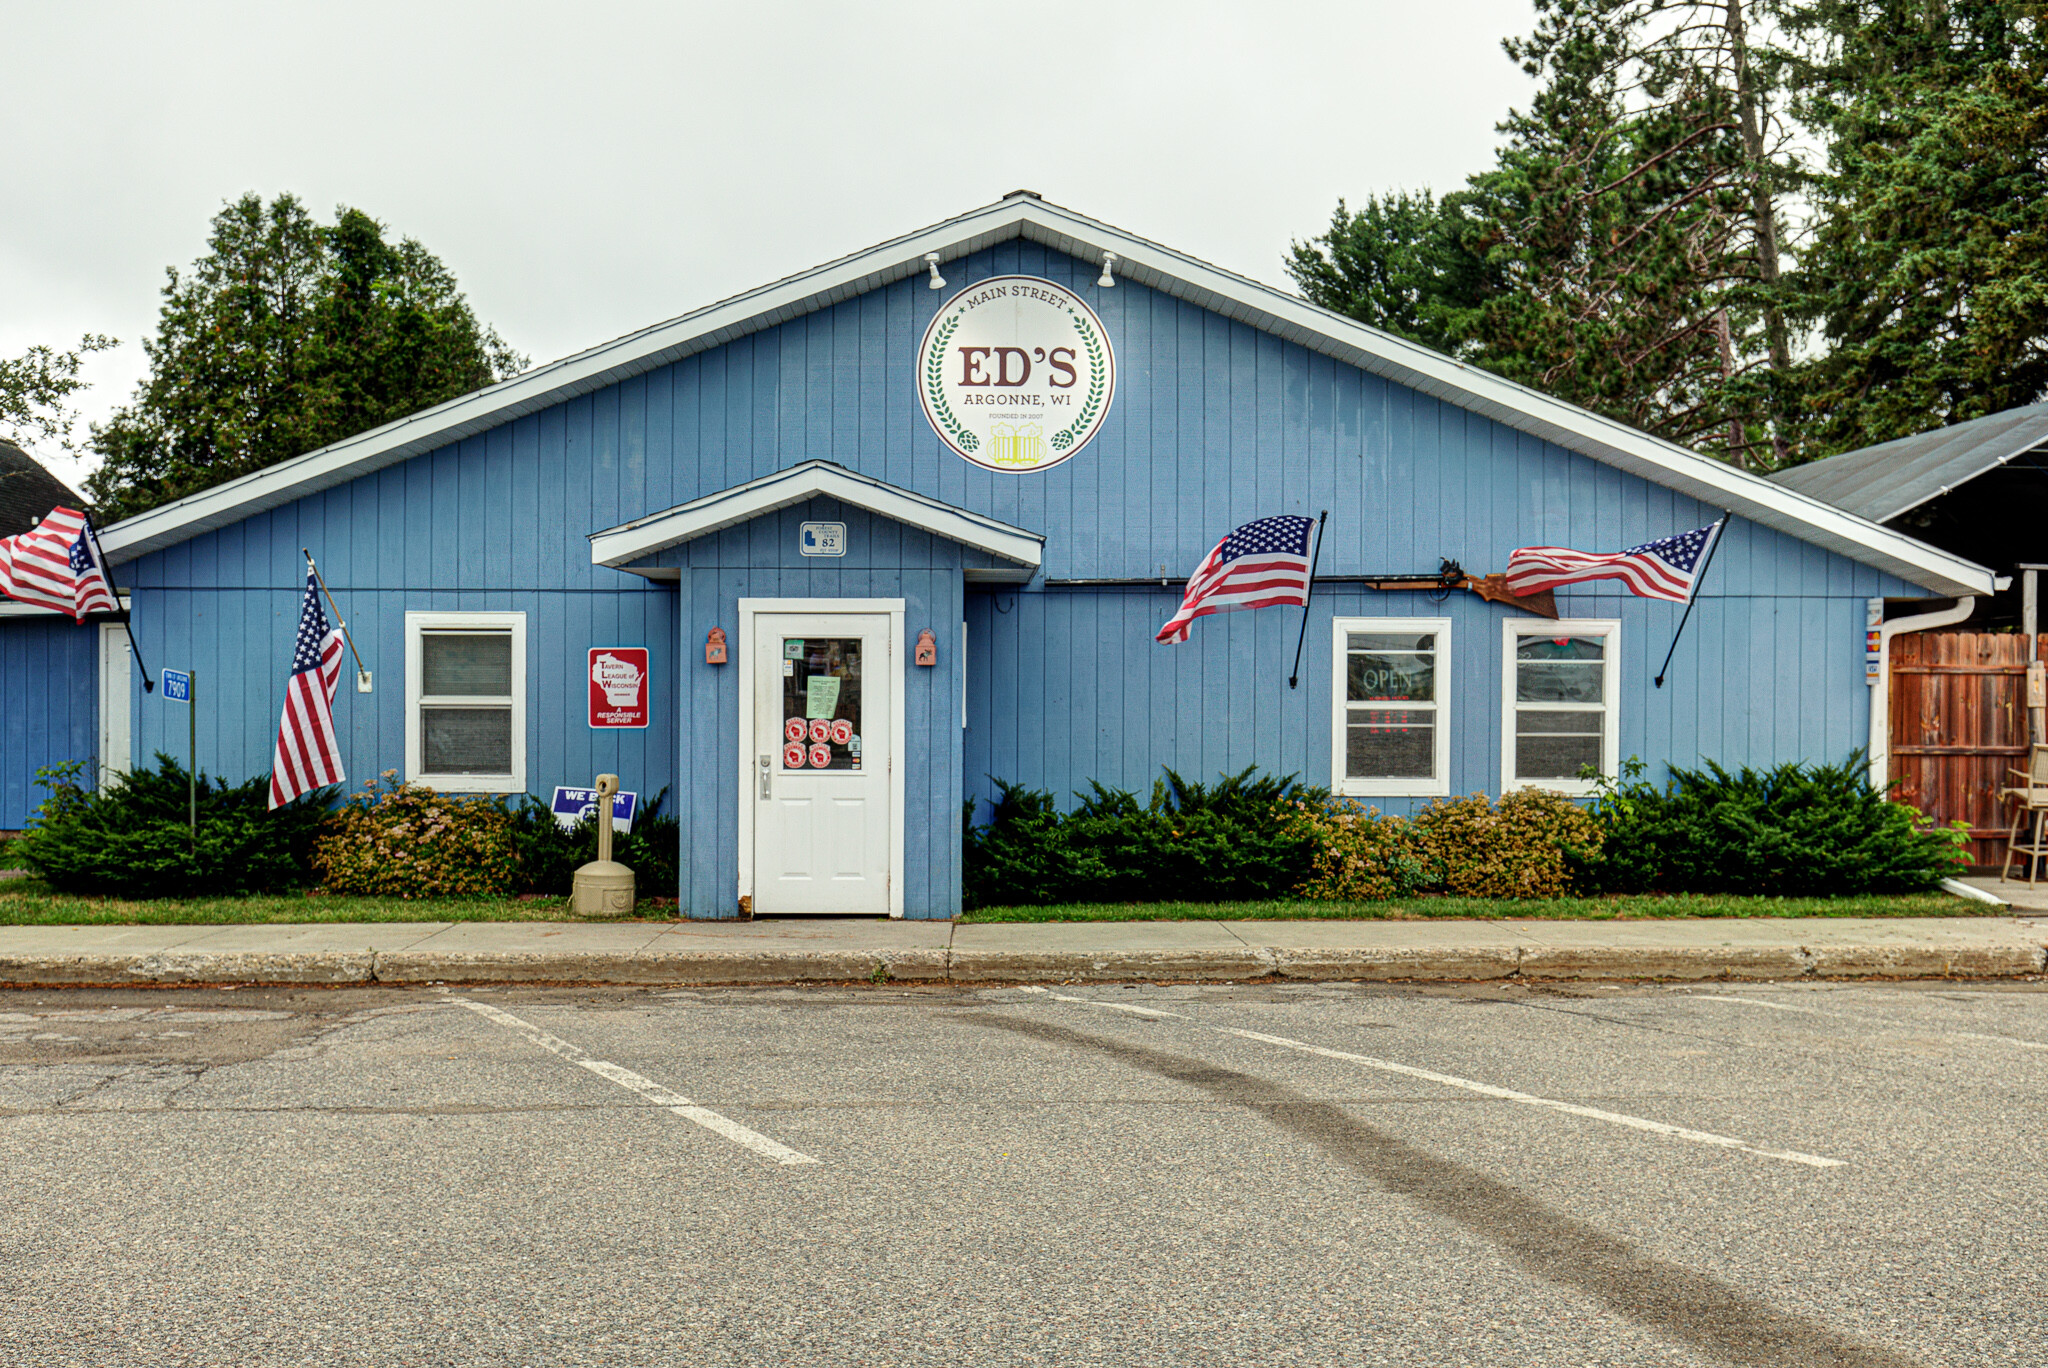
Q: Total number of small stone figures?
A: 0